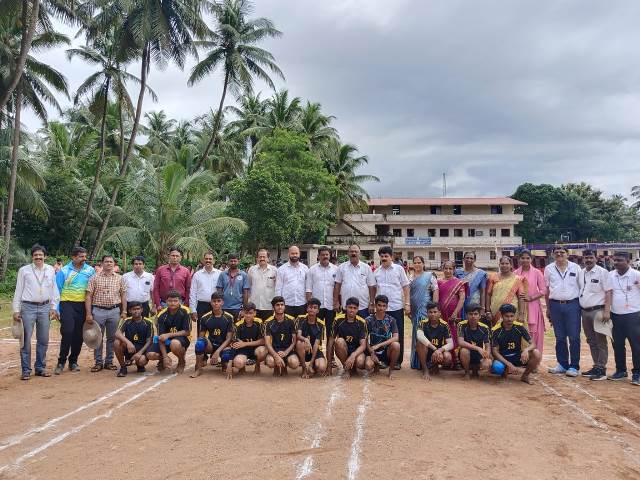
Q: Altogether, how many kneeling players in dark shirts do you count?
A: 11